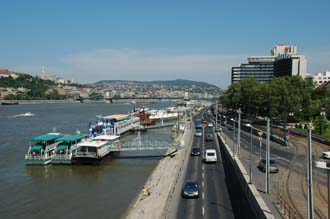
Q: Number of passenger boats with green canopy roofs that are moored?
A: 2